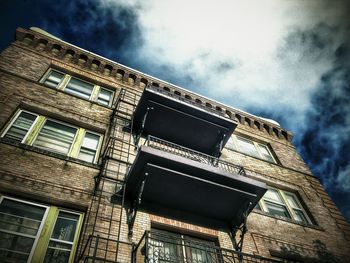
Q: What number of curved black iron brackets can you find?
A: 4